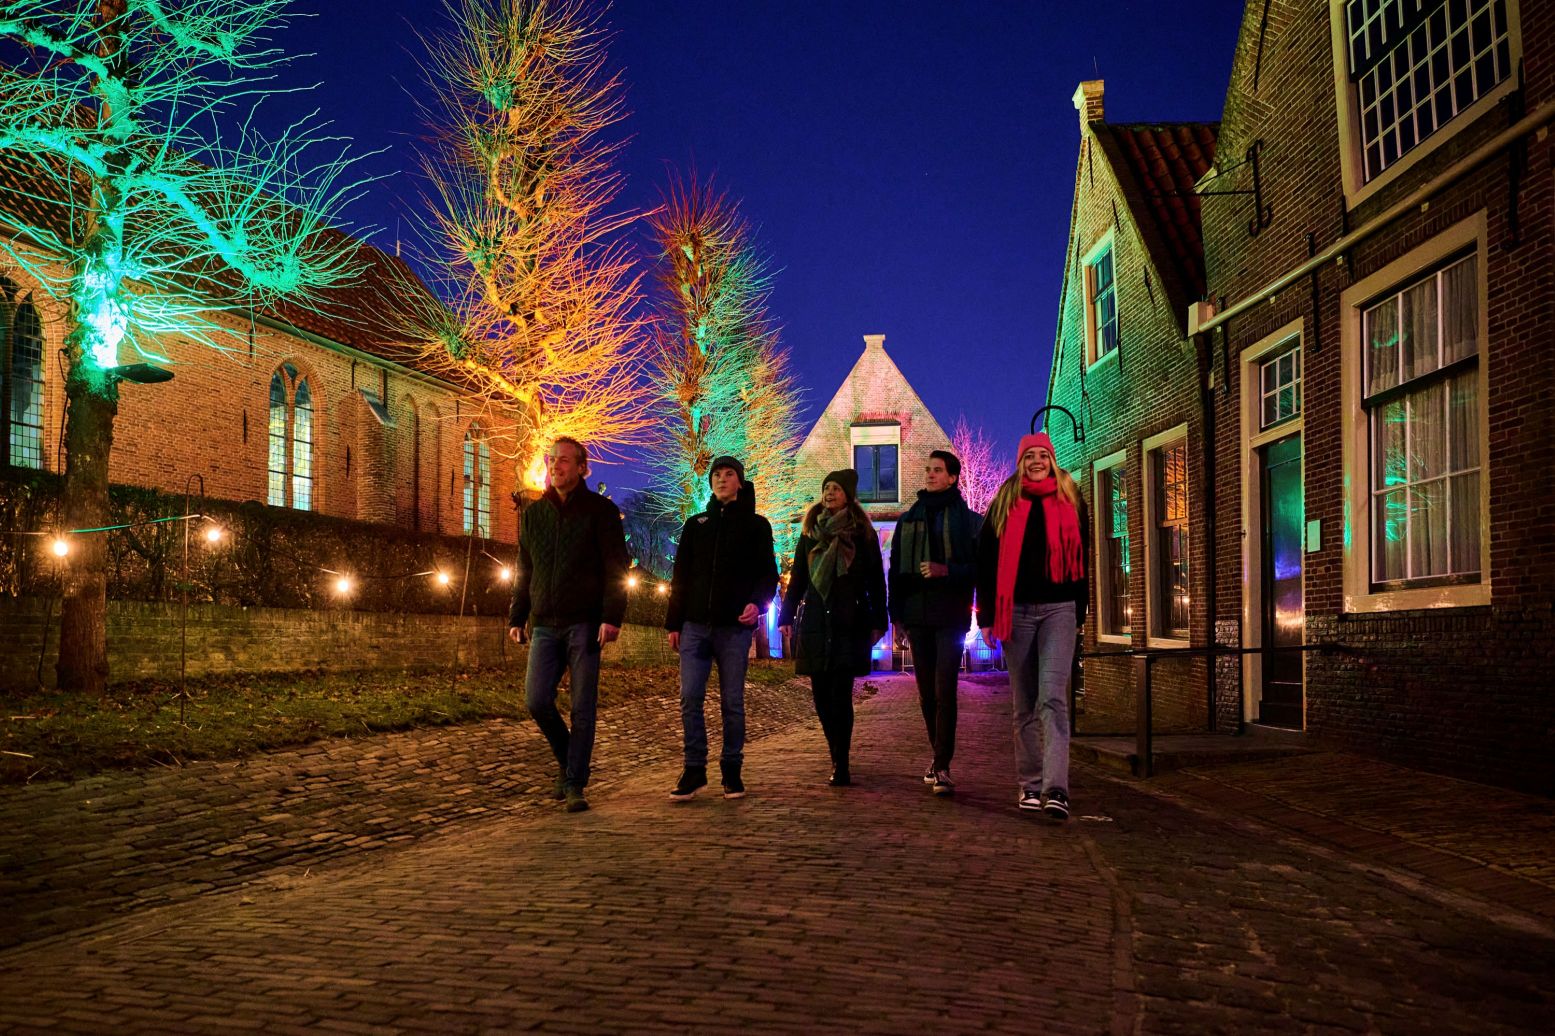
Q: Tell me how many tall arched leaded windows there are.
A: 3